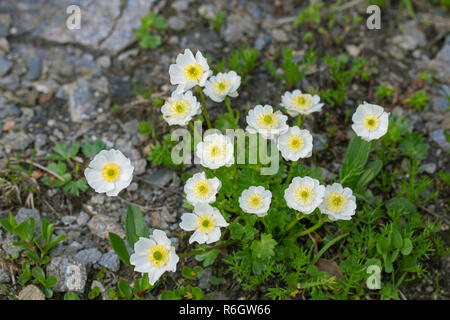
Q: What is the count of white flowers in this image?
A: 15